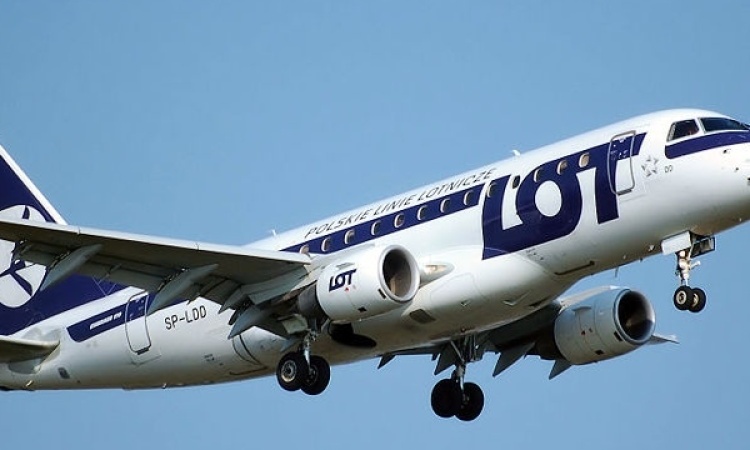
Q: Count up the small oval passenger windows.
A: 13